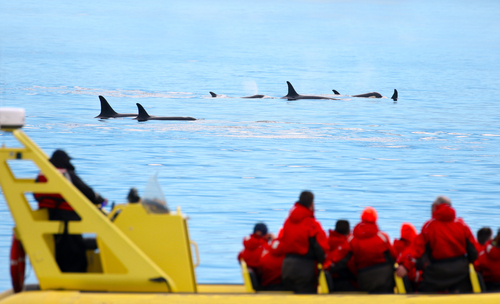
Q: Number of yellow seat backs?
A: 4